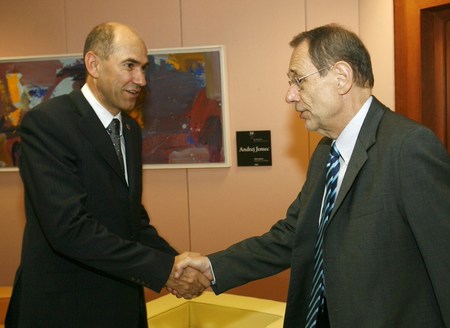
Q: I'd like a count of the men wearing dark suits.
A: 2